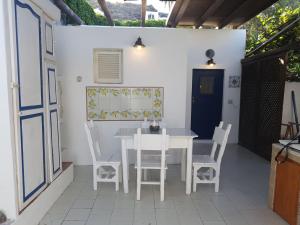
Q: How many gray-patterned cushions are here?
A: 0